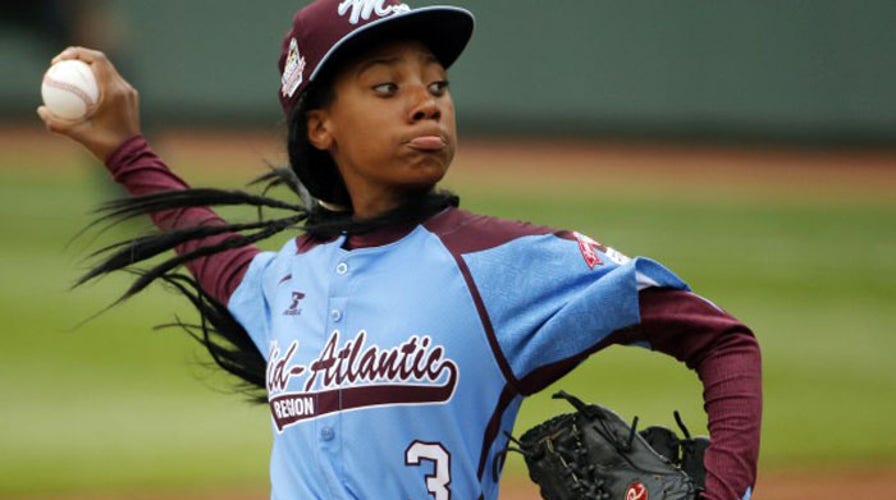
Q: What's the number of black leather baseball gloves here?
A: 1